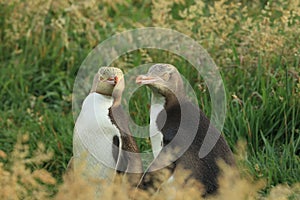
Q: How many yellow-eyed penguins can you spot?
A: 2